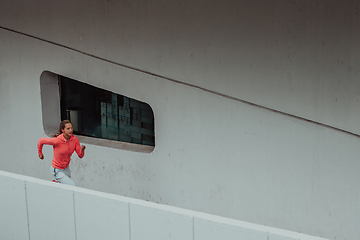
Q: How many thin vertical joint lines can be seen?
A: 5